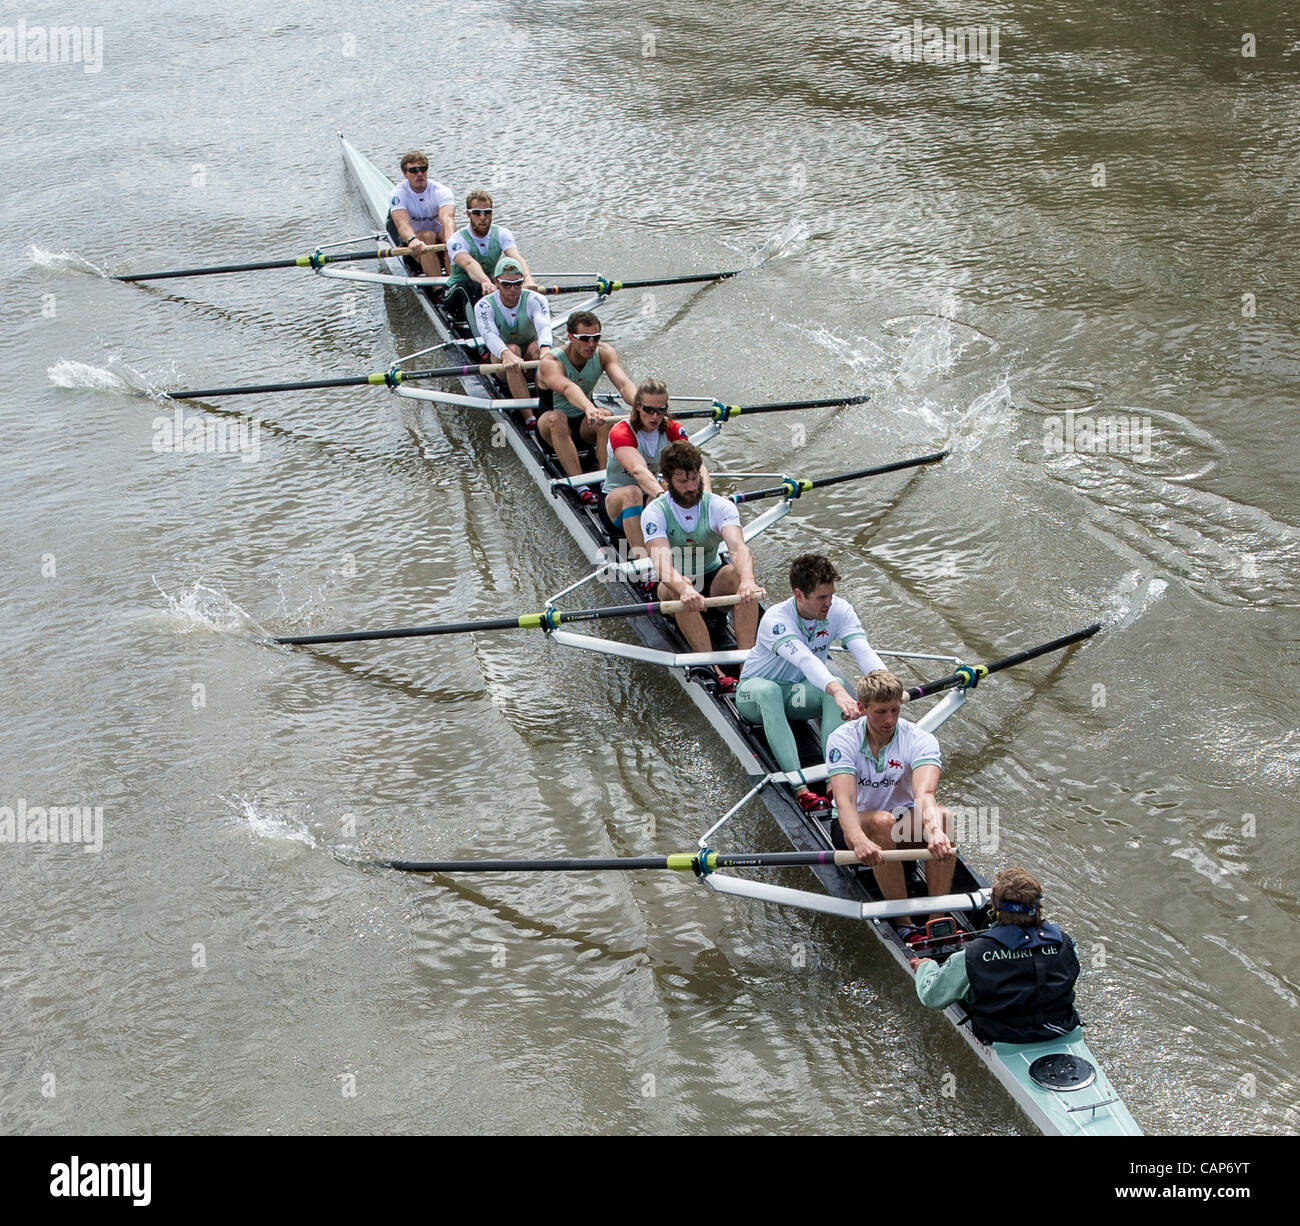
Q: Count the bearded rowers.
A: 2